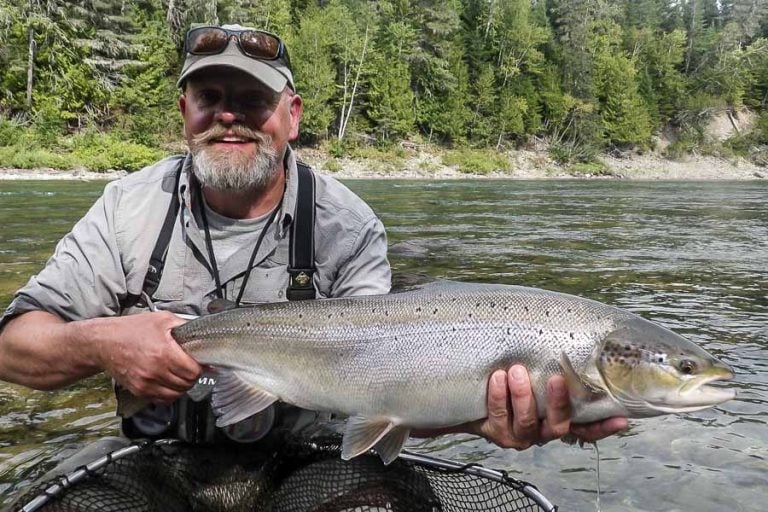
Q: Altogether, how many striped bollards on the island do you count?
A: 0